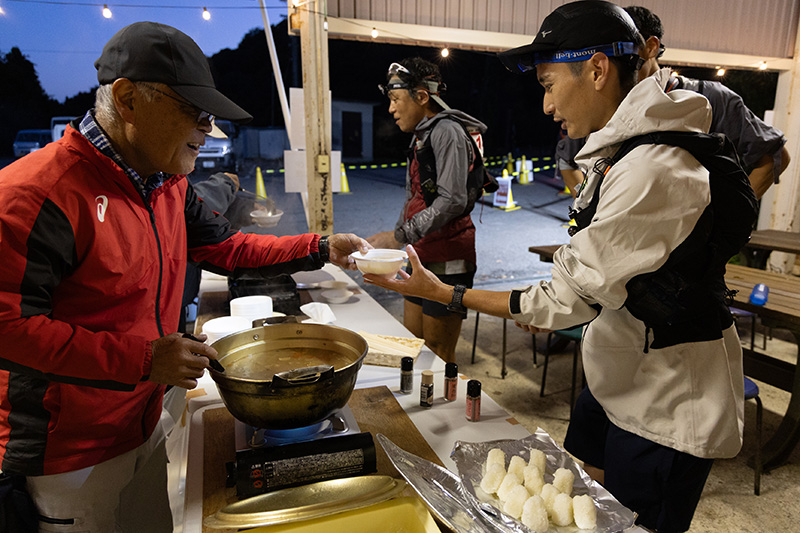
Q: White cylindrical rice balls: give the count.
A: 12